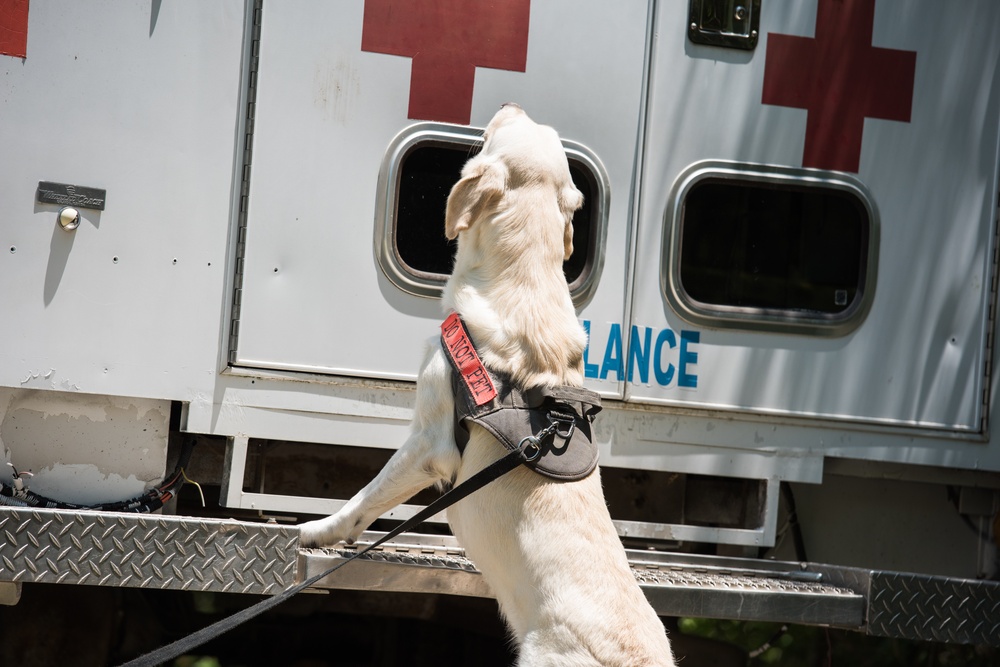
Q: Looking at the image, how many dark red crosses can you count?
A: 2